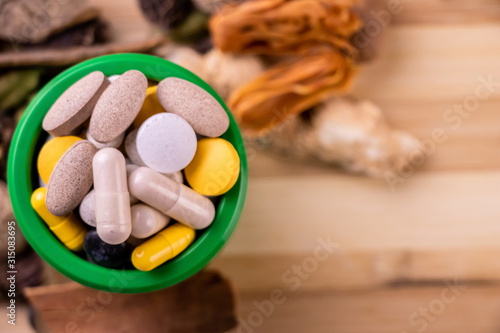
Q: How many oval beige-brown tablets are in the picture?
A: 4